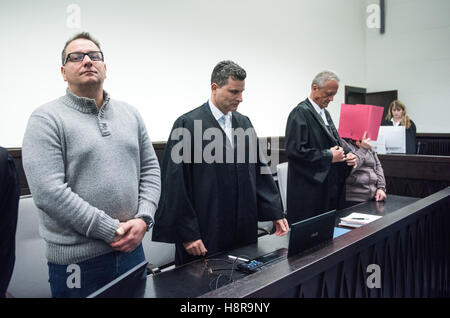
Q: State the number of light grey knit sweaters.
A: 1